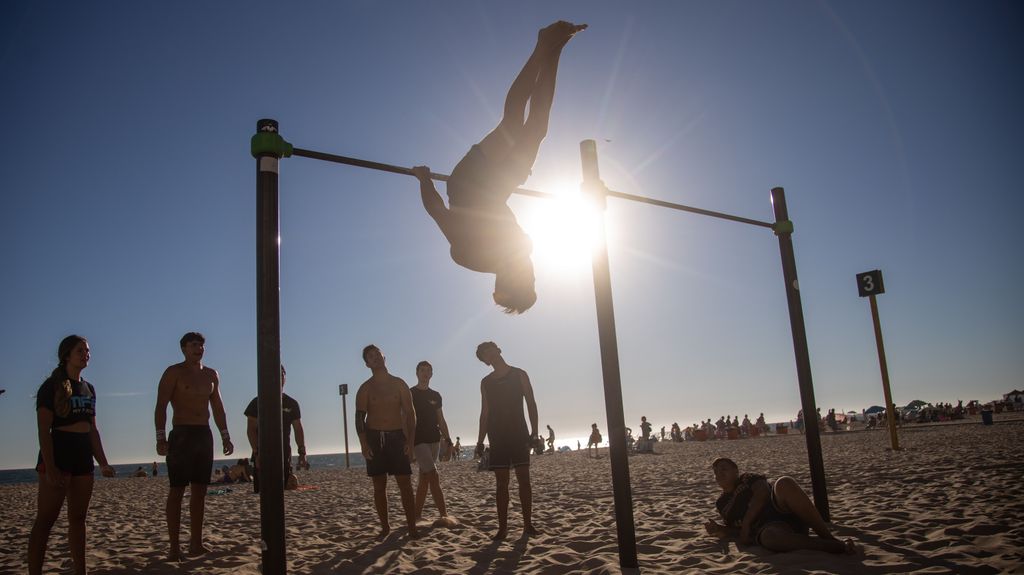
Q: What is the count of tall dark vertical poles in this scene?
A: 3